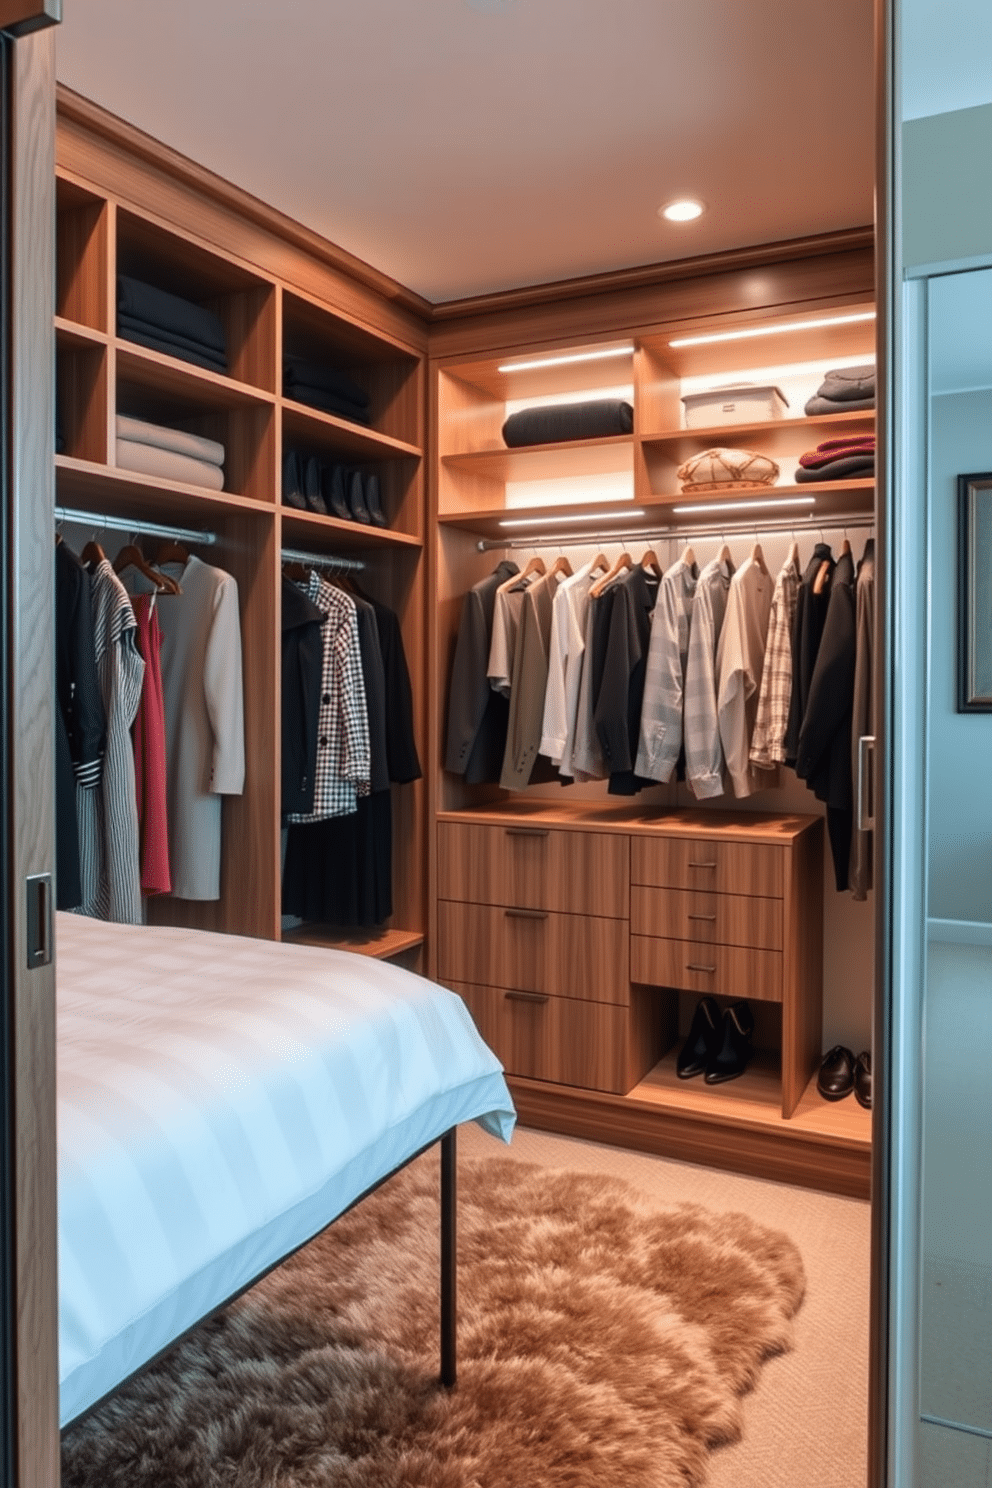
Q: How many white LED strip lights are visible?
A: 4